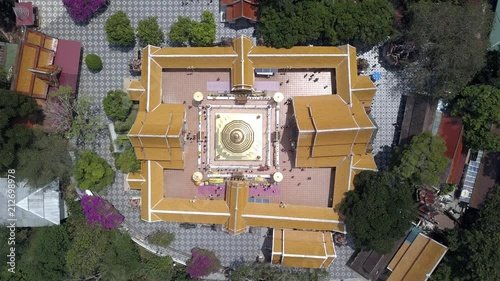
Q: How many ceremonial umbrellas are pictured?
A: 4